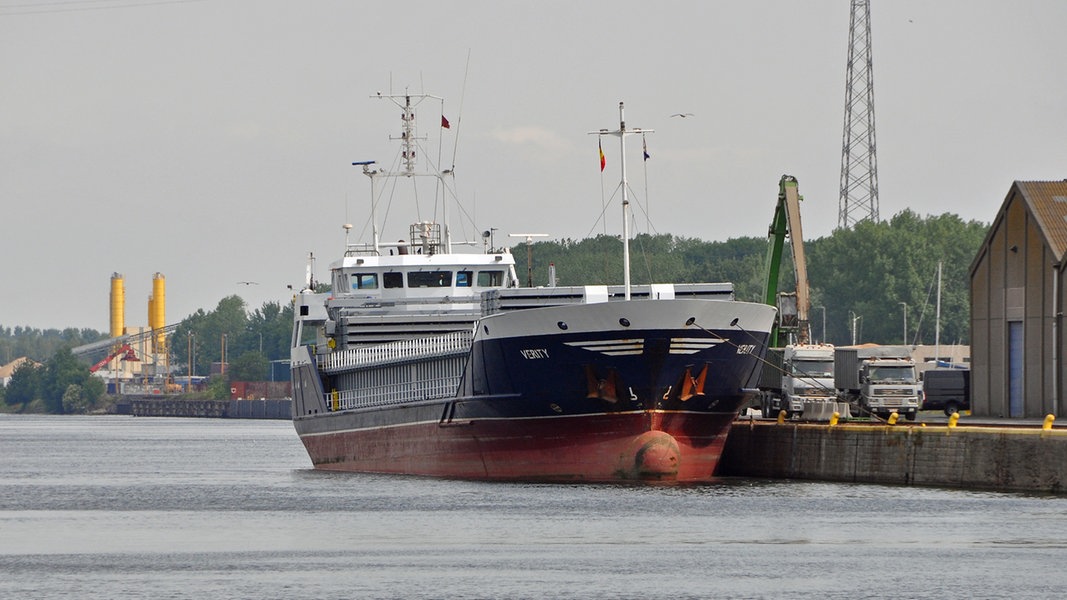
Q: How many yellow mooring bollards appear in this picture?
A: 5